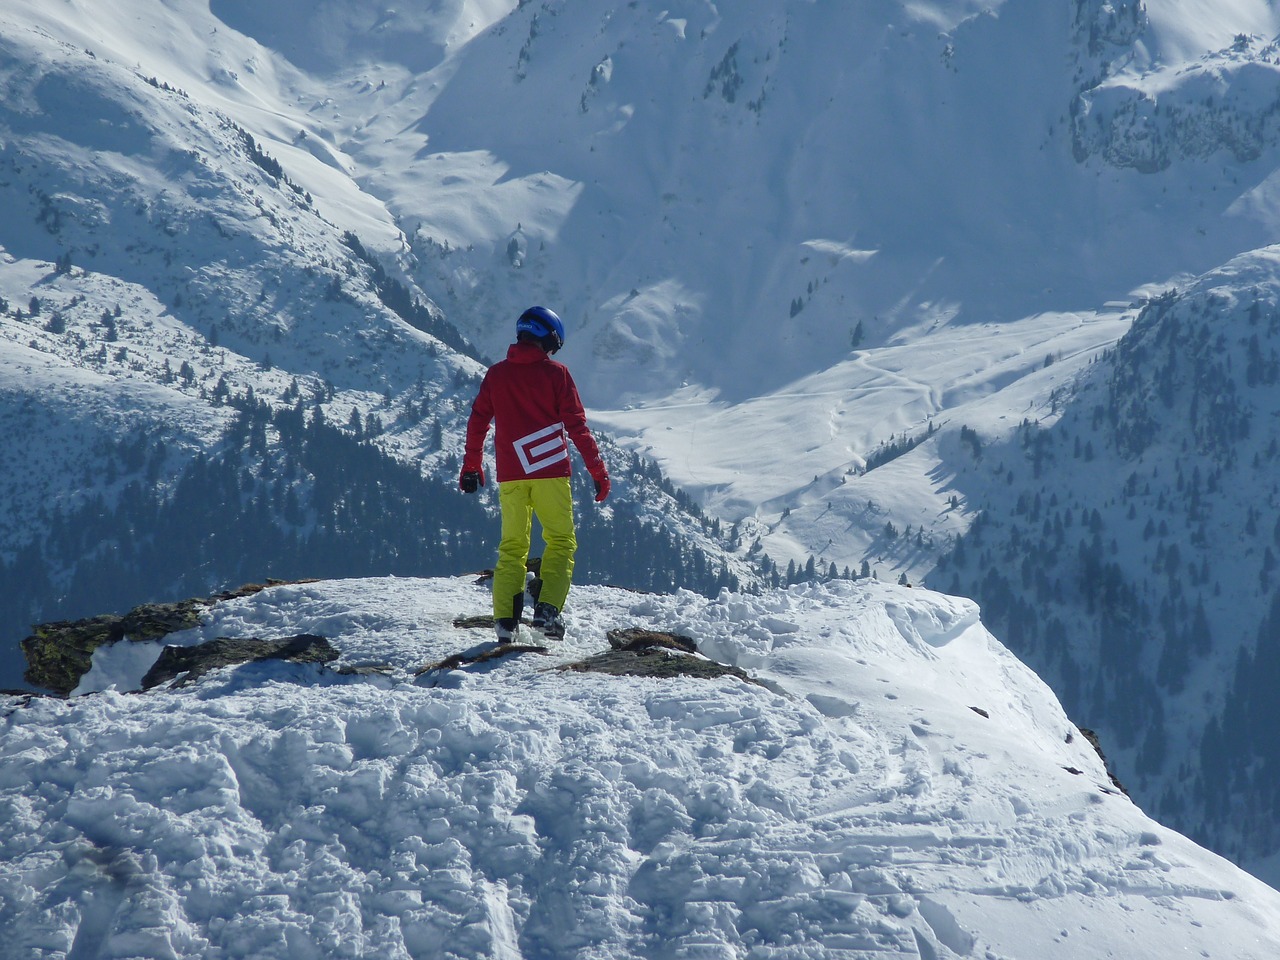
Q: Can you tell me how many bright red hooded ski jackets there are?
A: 1